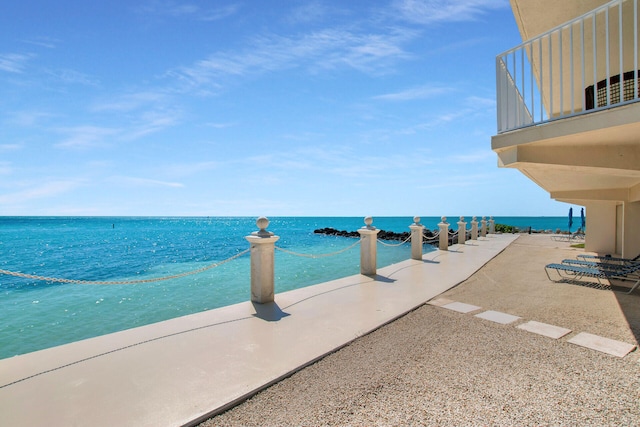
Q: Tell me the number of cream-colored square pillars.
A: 8